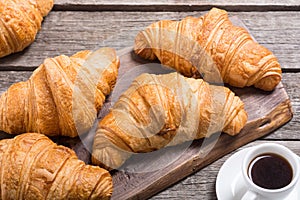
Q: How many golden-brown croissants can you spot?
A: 5